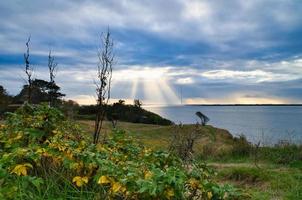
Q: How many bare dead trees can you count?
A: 3